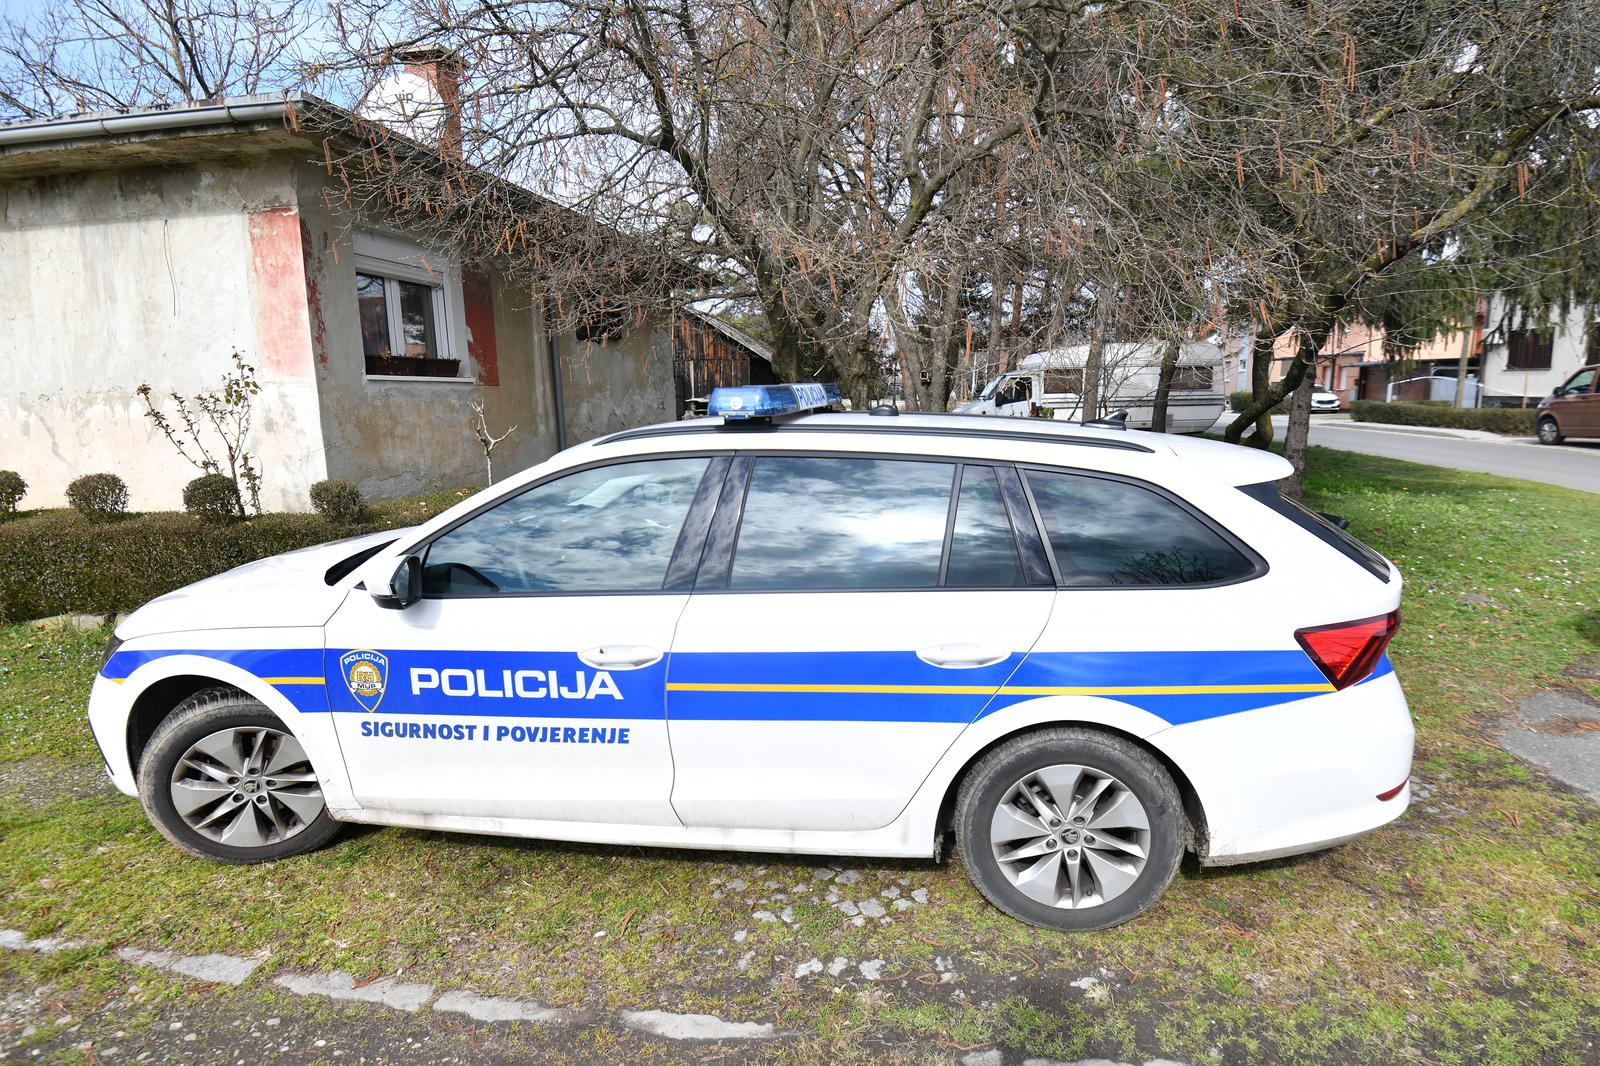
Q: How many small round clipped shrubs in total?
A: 4